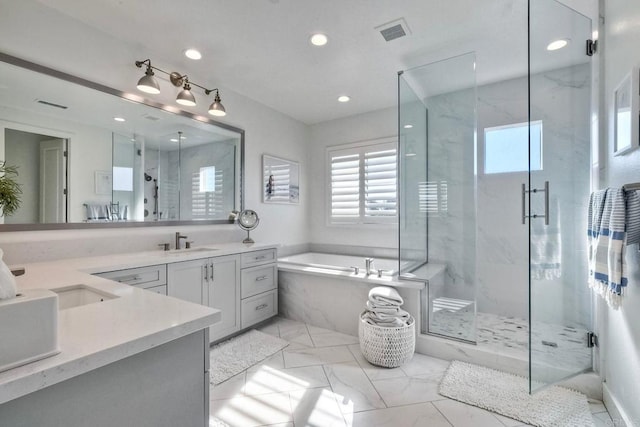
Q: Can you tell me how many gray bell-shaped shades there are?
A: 3